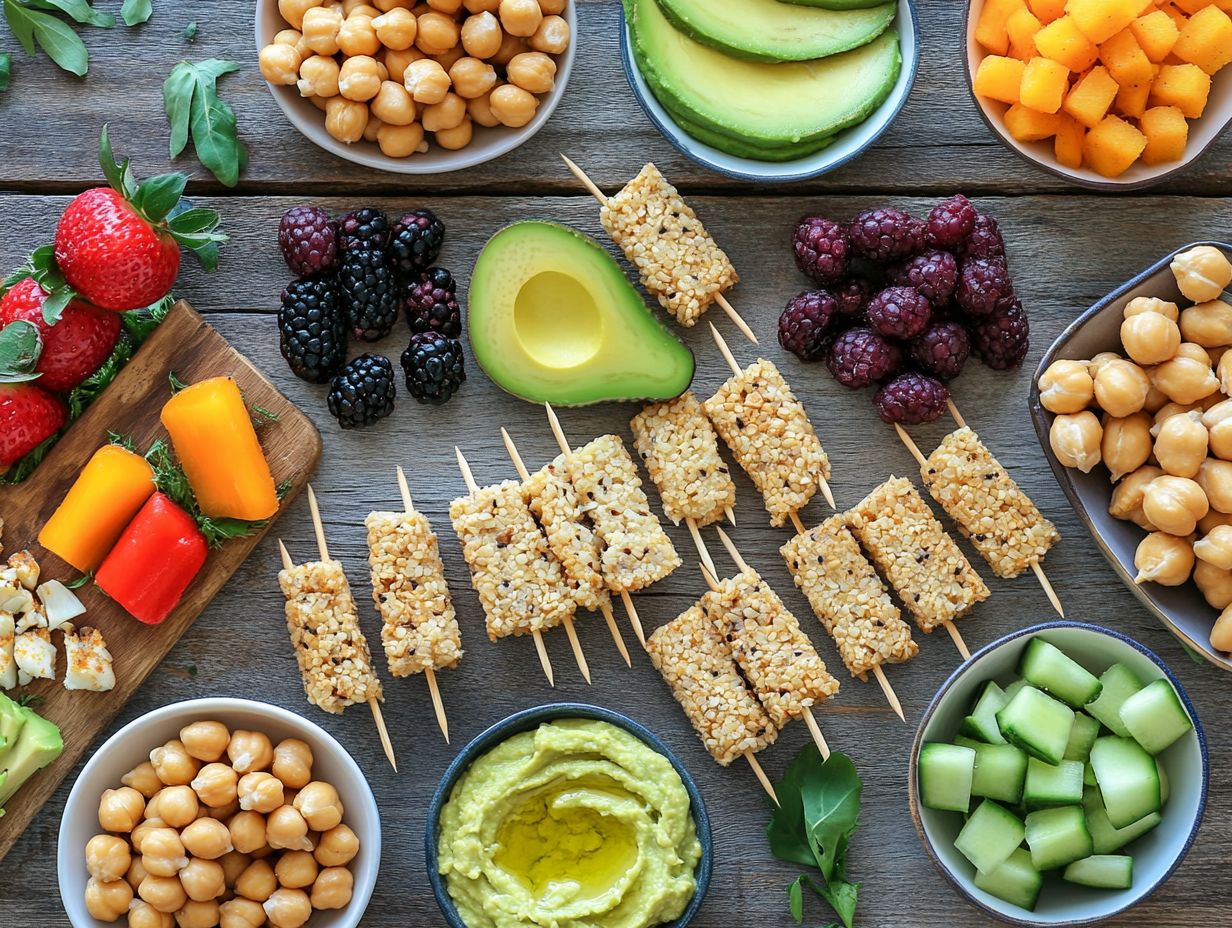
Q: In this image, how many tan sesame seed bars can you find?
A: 13